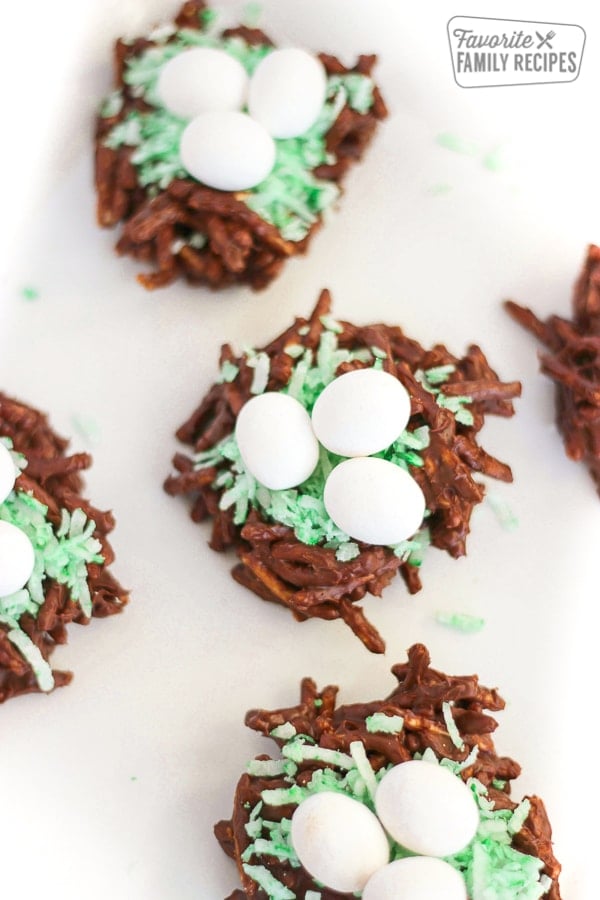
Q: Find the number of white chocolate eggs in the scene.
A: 11